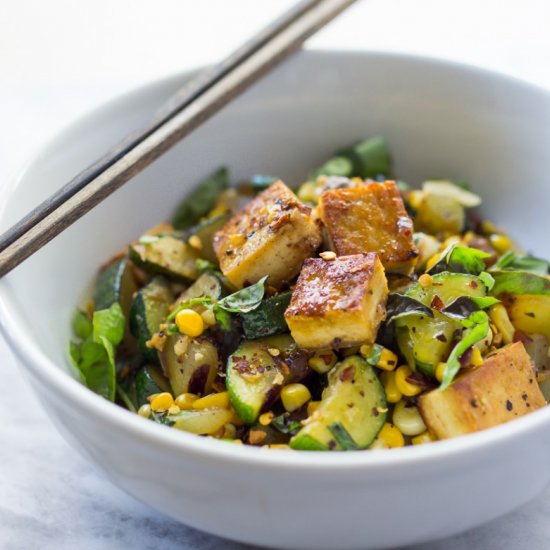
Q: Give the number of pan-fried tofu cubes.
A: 4